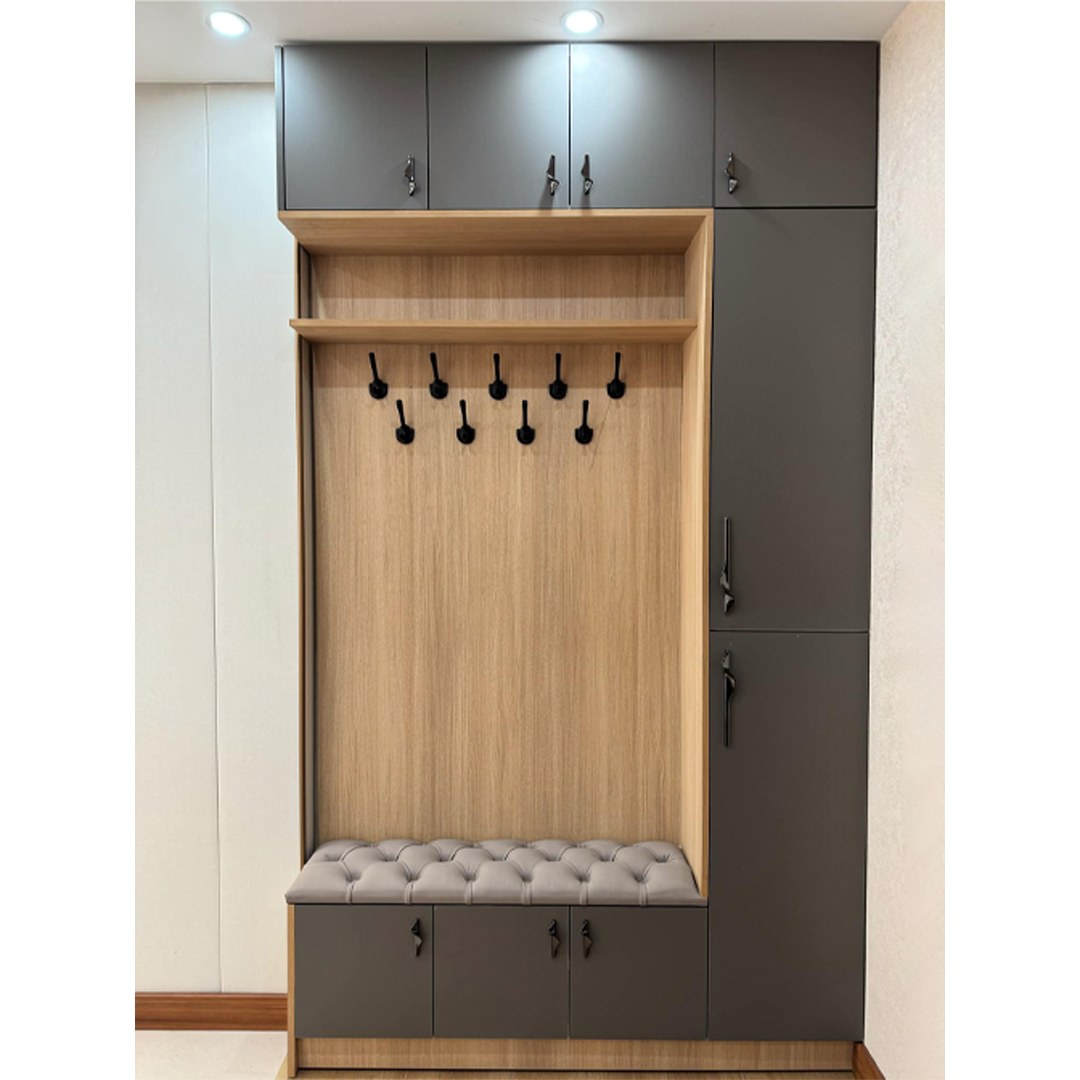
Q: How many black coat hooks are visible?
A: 9